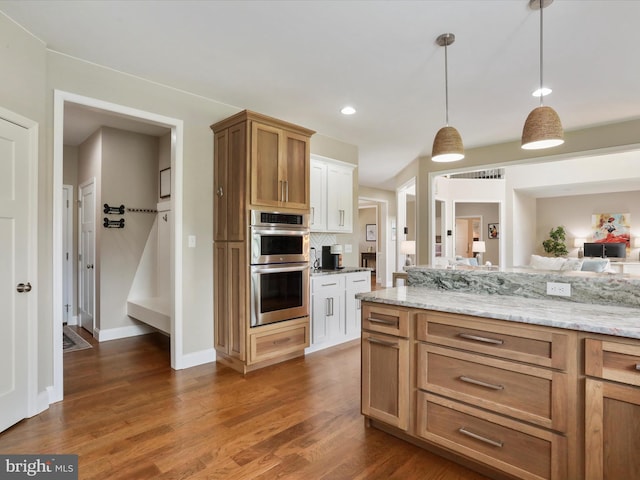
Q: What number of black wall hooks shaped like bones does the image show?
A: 2